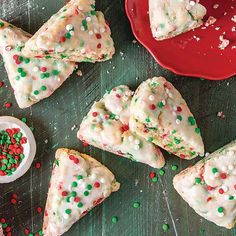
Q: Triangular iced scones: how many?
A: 7